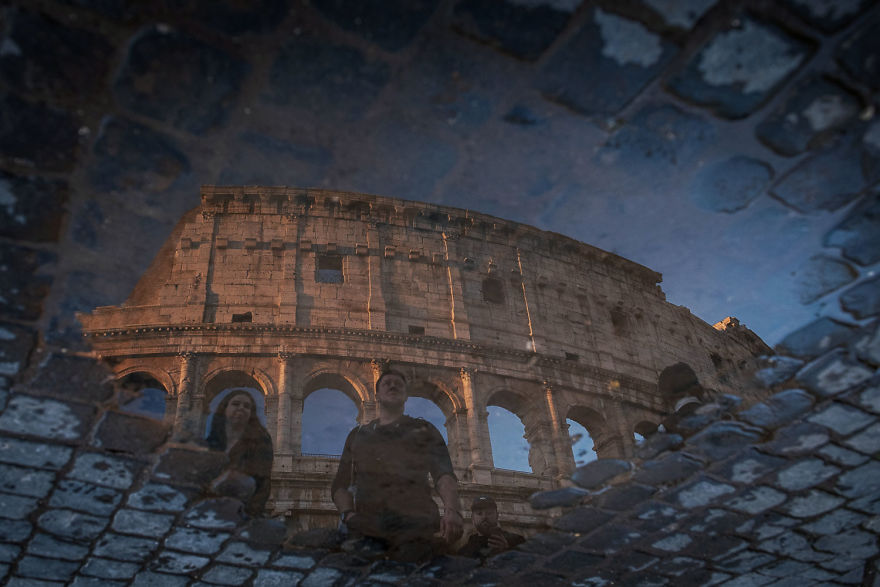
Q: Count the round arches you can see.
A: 7